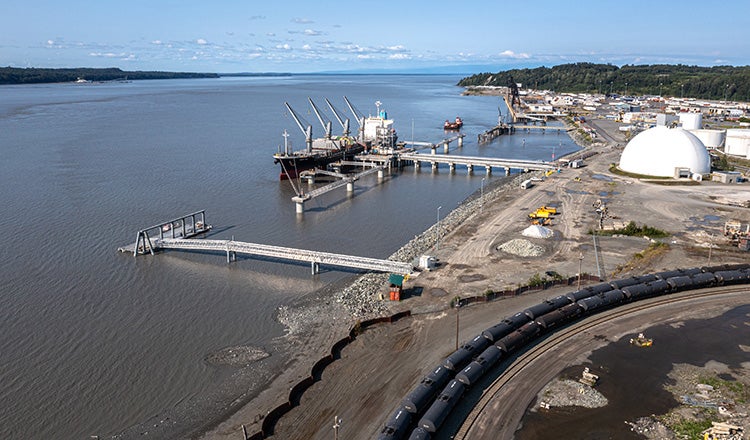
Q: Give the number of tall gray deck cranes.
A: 4